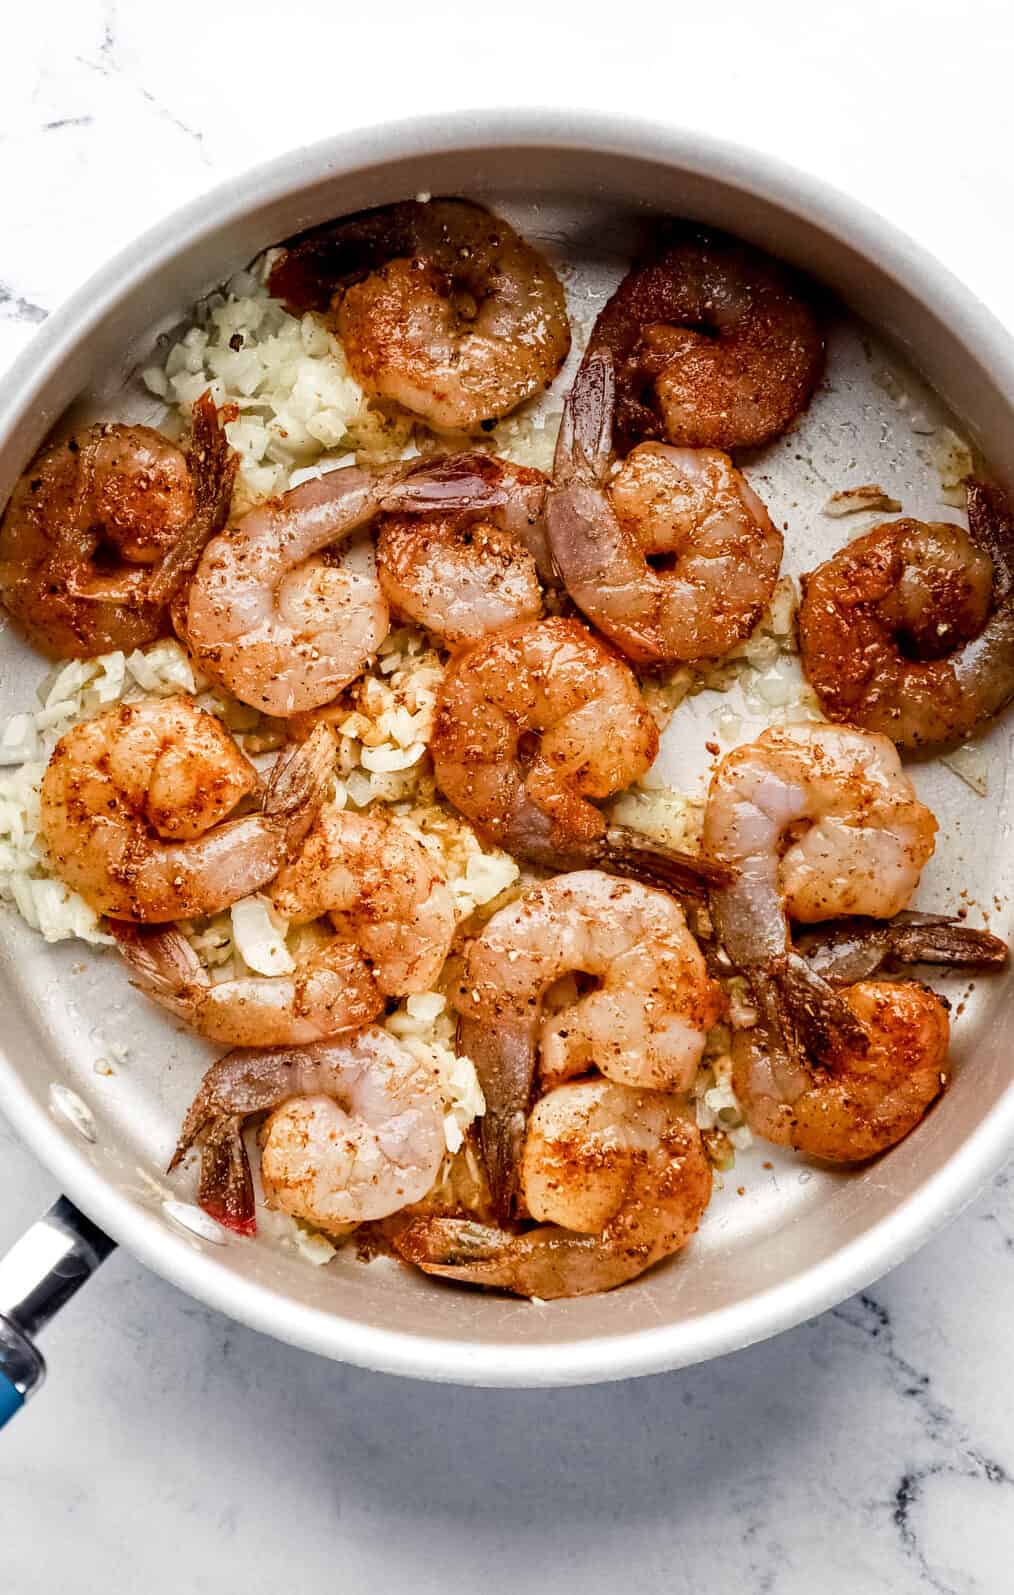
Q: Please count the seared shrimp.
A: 15